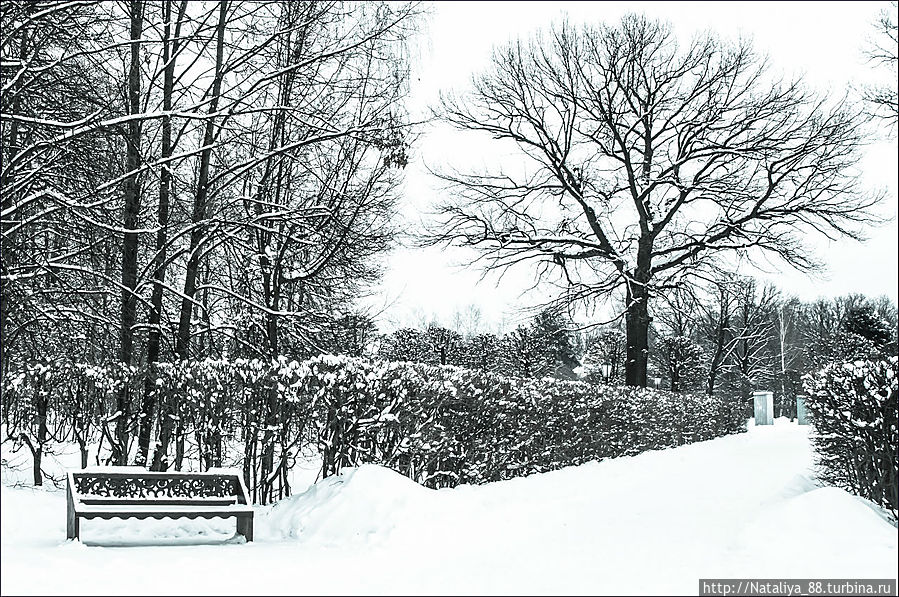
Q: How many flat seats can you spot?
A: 1